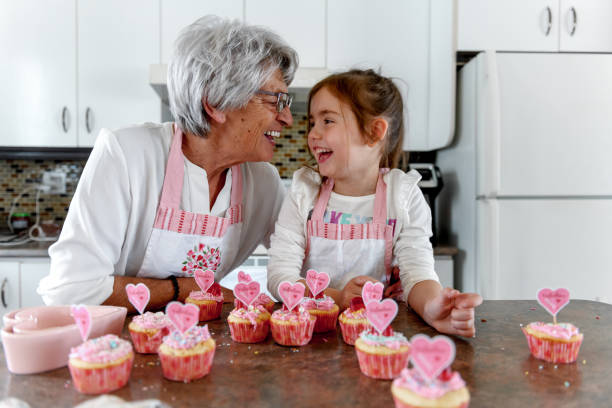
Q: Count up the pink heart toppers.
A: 12